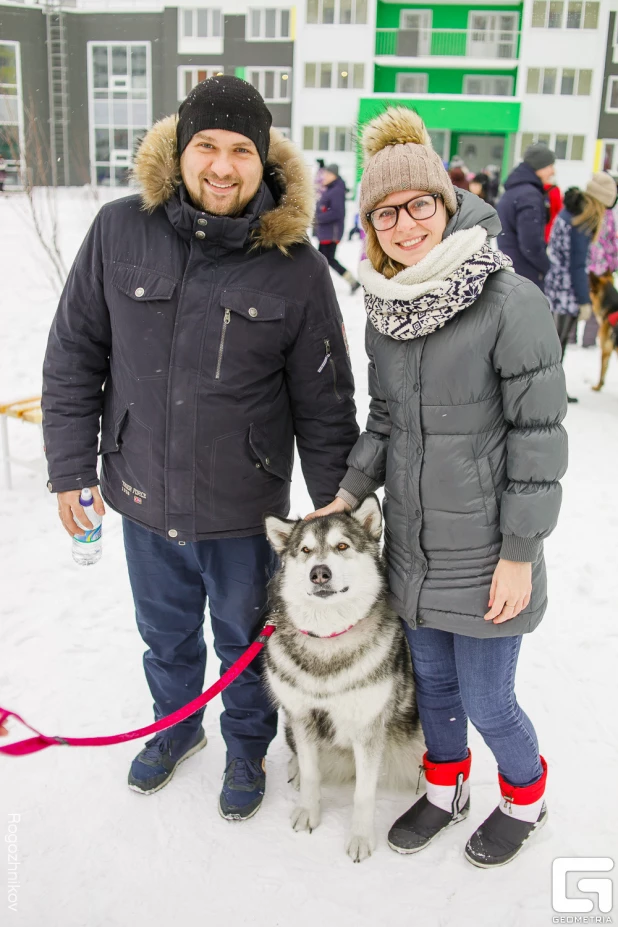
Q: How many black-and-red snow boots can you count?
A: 2